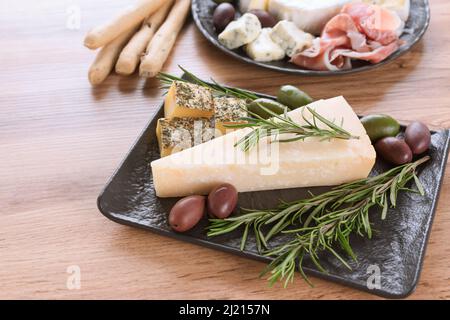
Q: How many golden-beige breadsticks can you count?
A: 4